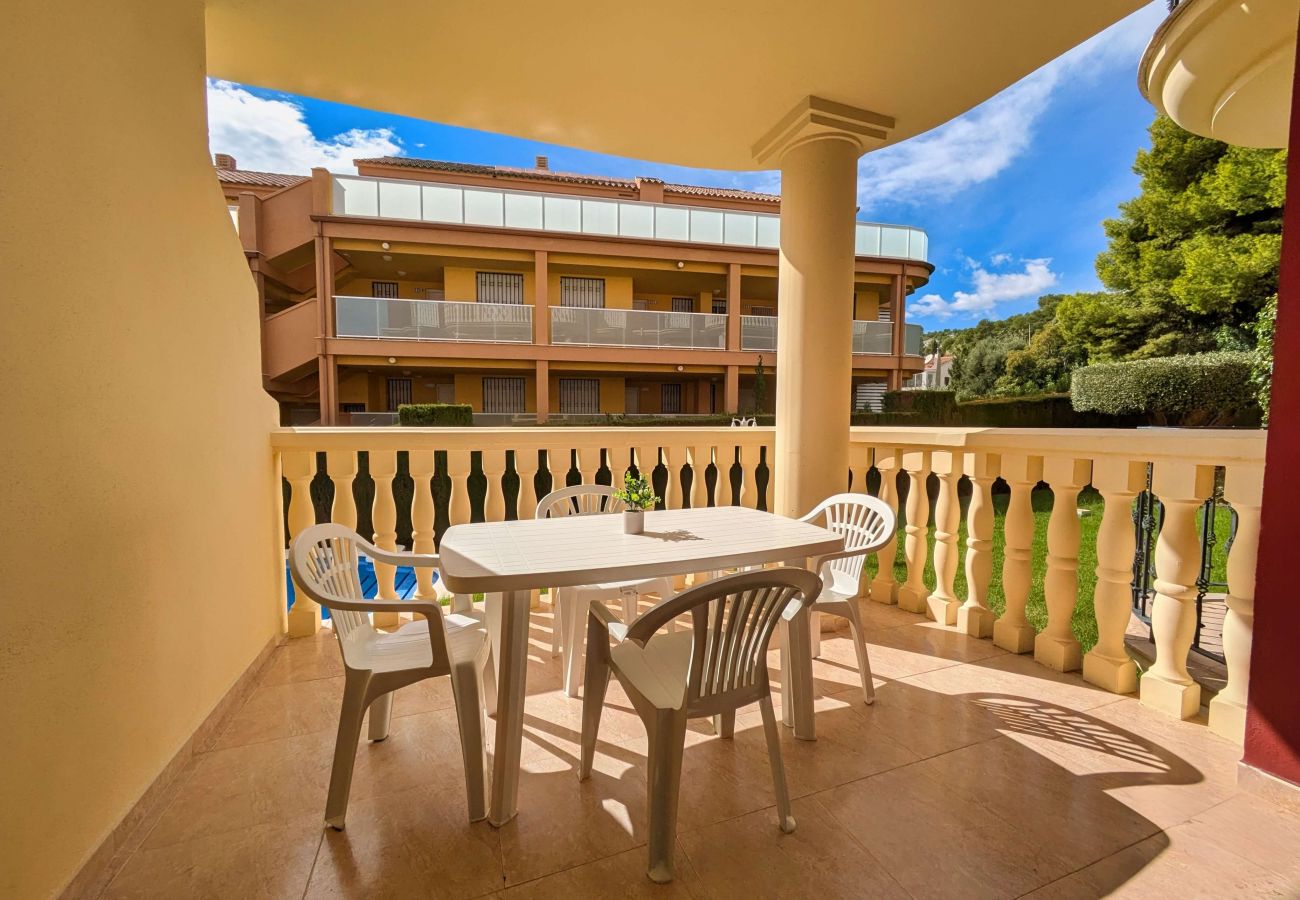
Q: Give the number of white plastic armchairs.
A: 4